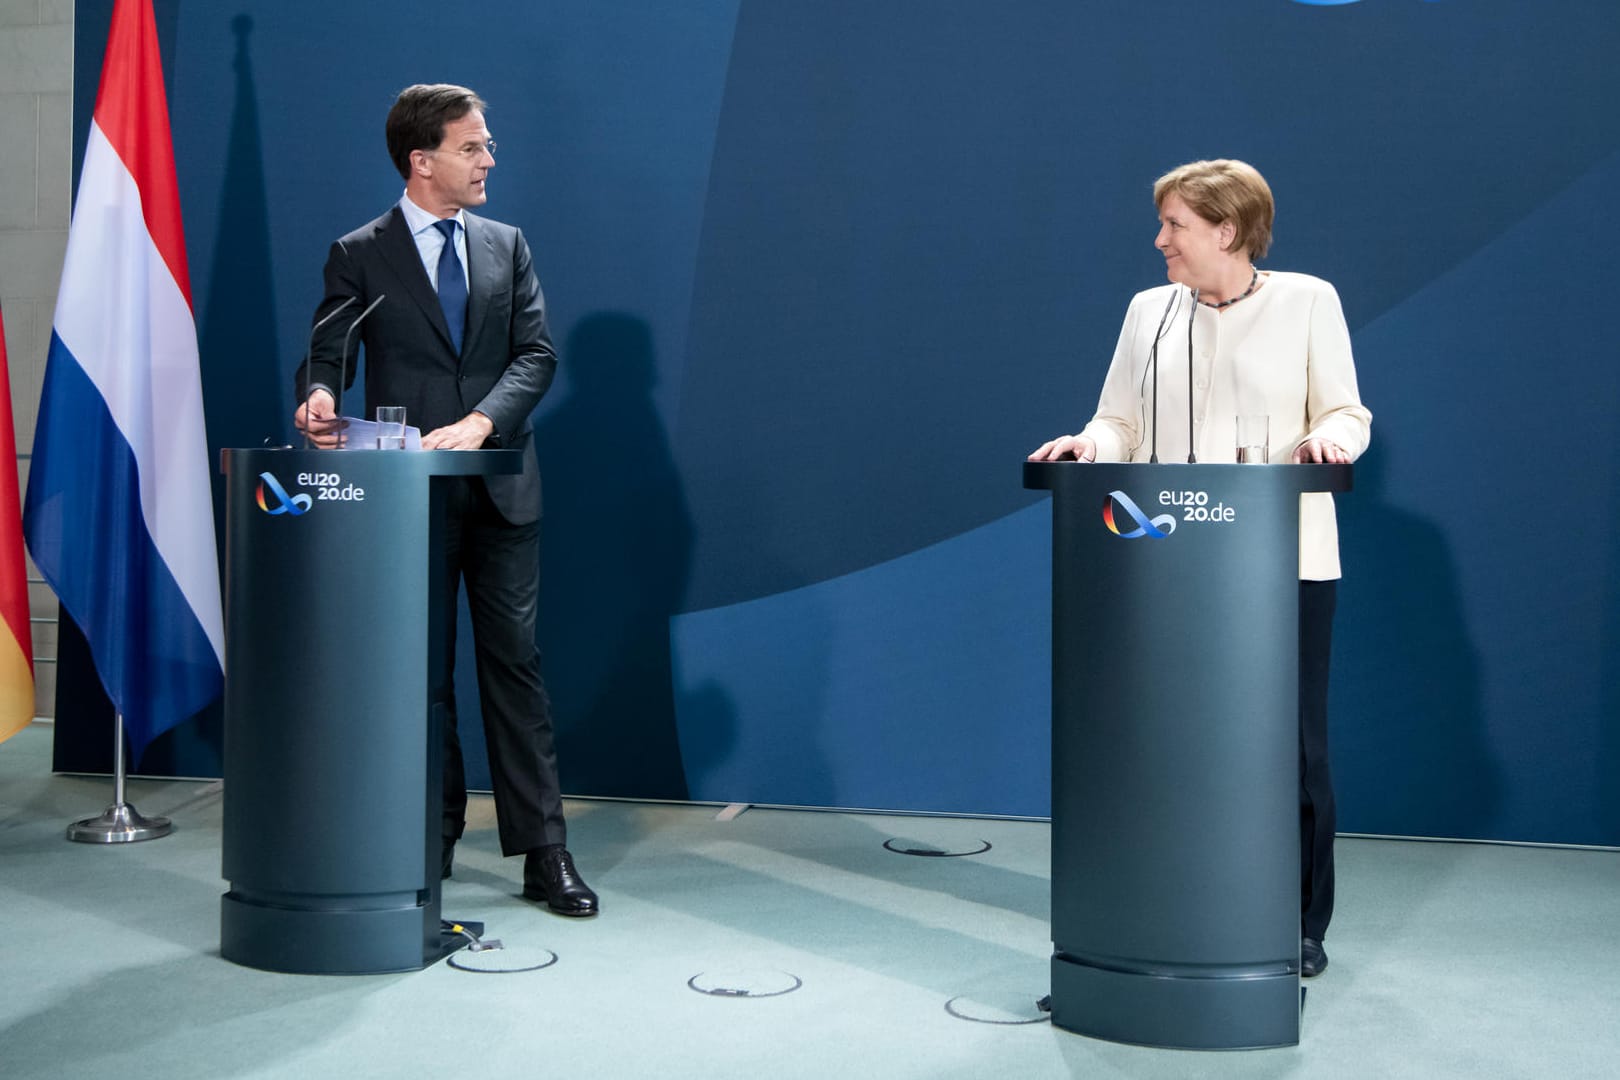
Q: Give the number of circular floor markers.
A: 4